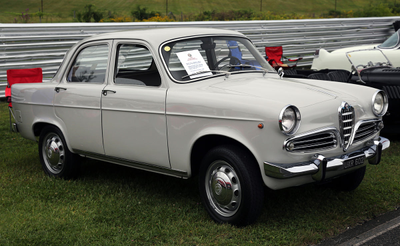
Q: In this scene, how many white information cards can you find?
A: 1